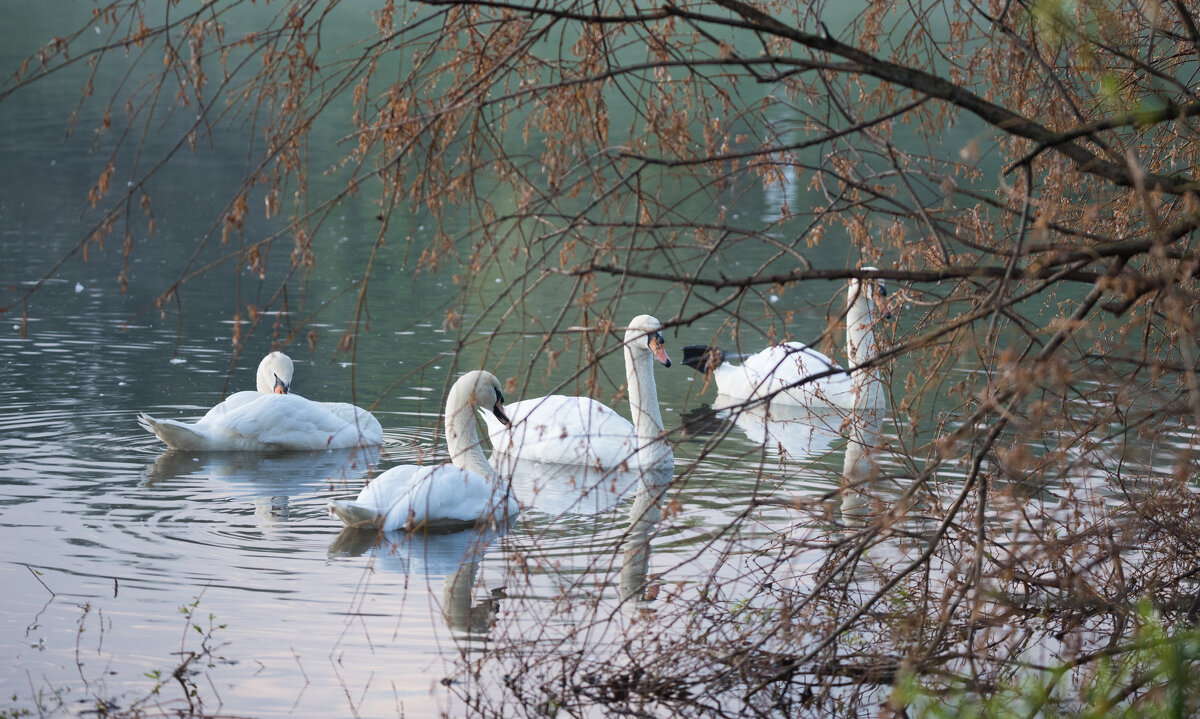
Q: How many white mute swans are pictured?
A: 4